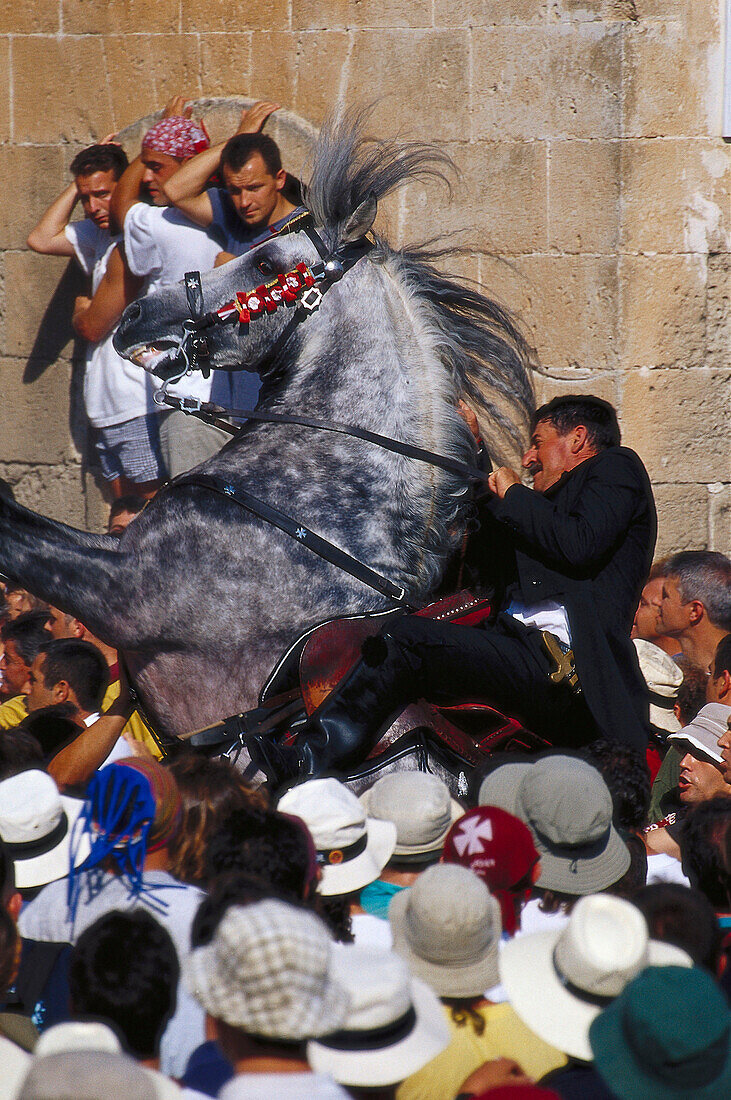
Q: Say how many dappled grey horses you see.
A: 1